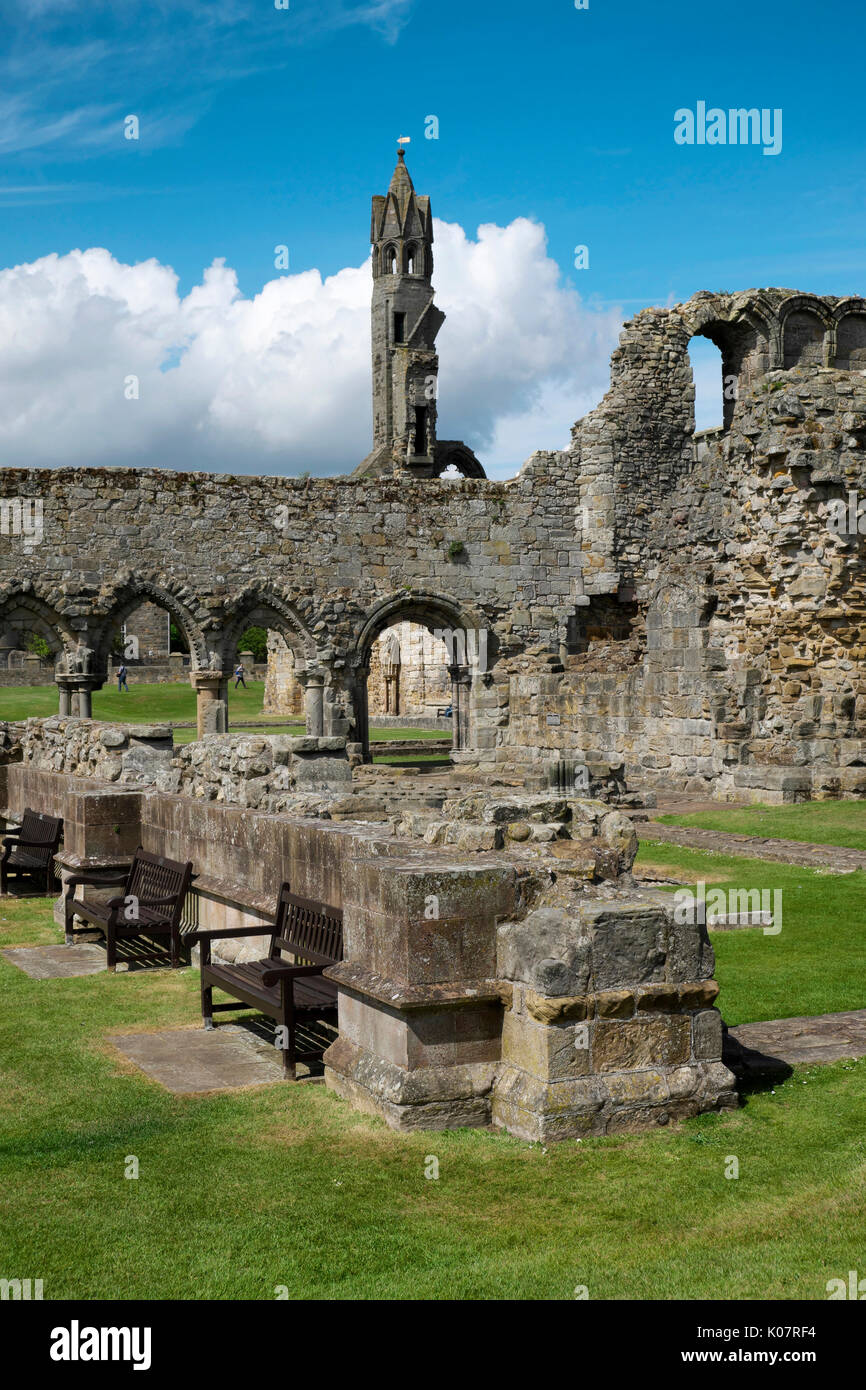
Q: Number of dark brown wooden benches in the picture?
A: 3